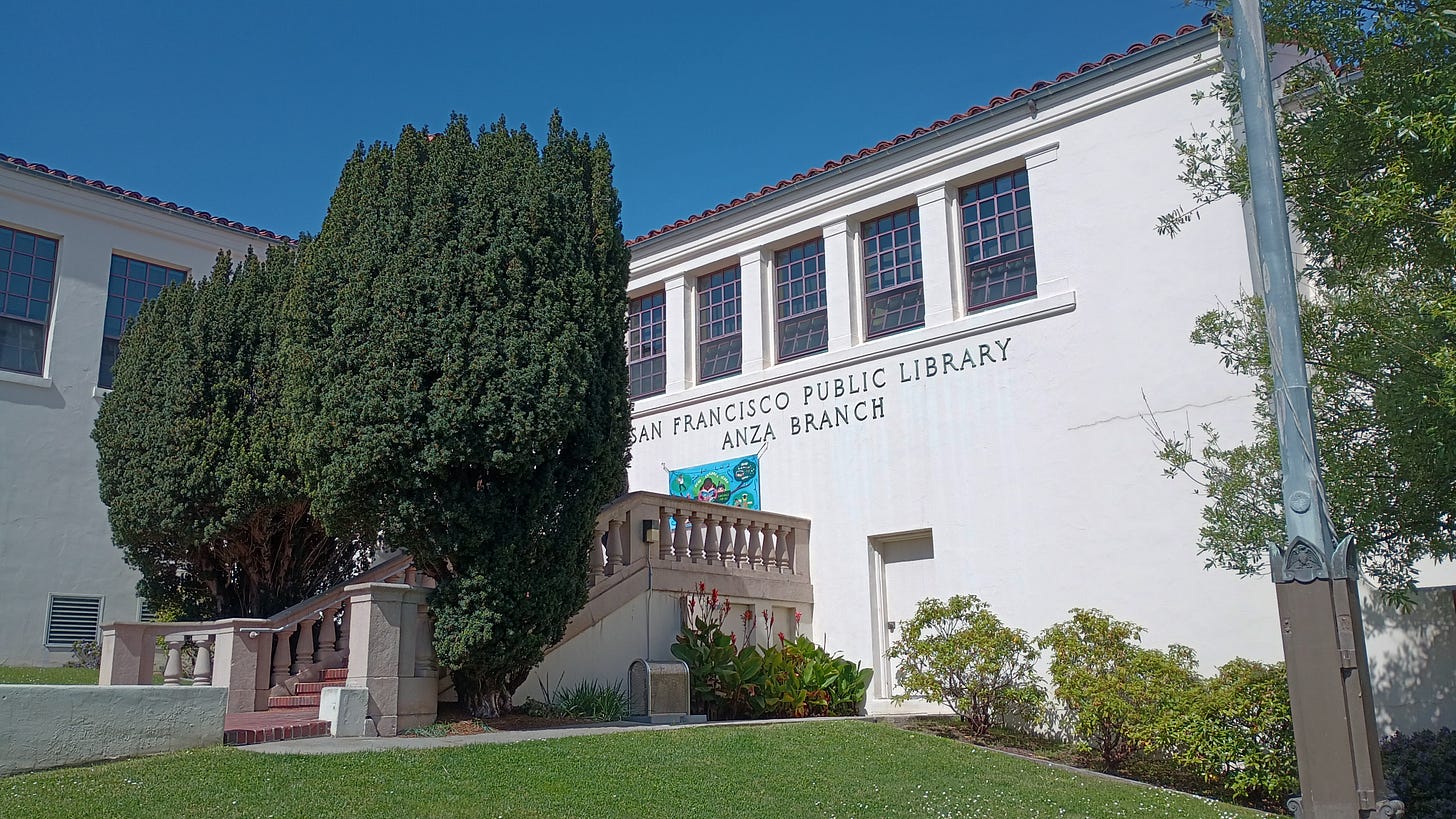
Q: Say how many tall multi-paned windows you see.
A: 7